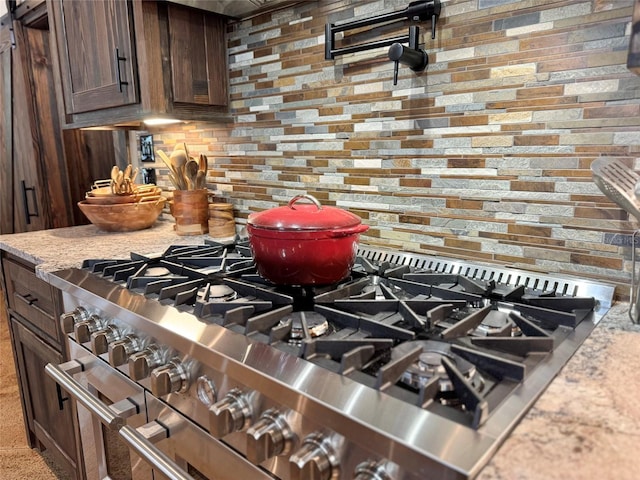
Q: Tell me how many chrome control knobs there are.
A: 10